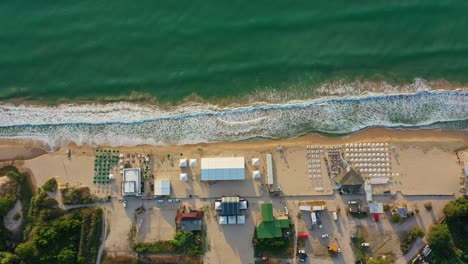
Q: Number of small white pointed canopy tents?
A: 5